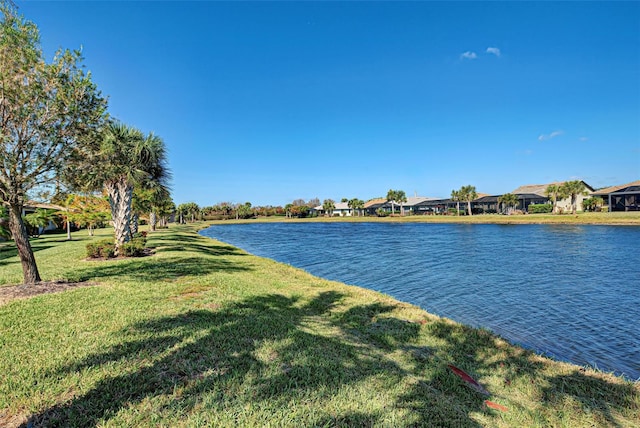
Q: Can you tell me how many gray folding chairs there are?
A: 0